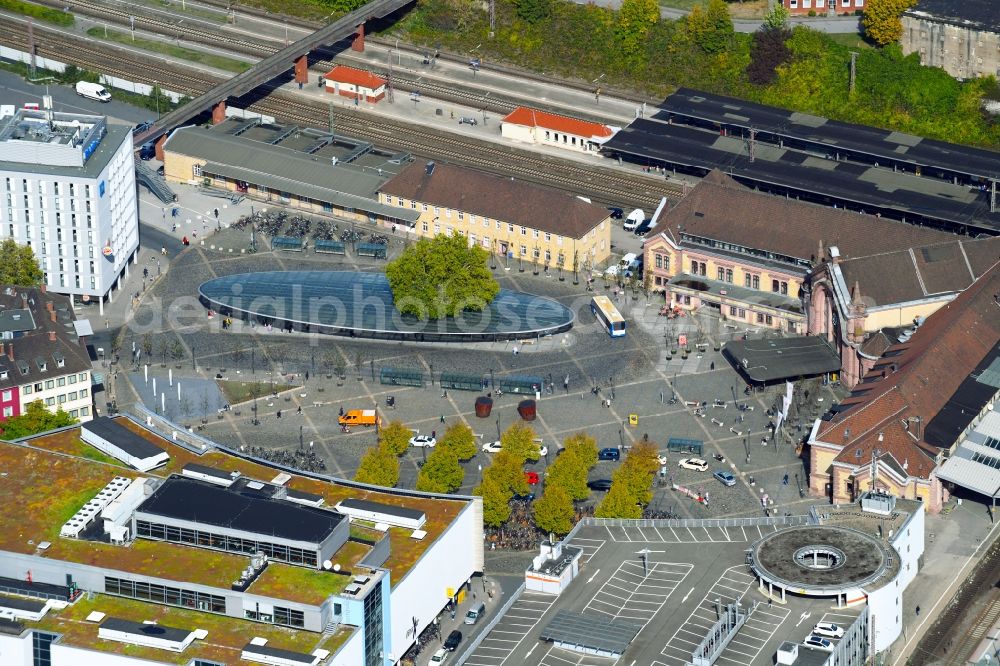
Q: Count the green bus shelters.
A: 7